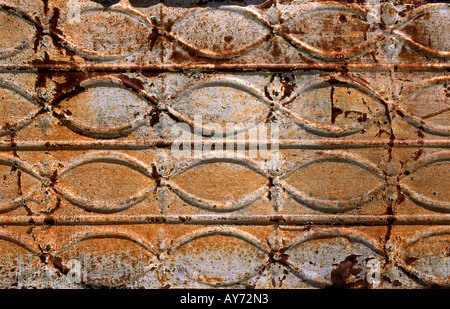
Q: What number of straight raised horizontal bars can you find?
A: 3